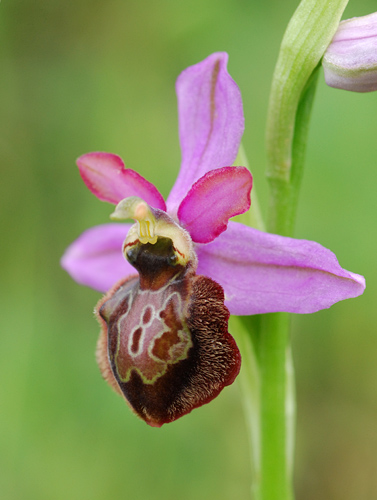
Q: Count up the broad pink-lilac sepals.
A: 3